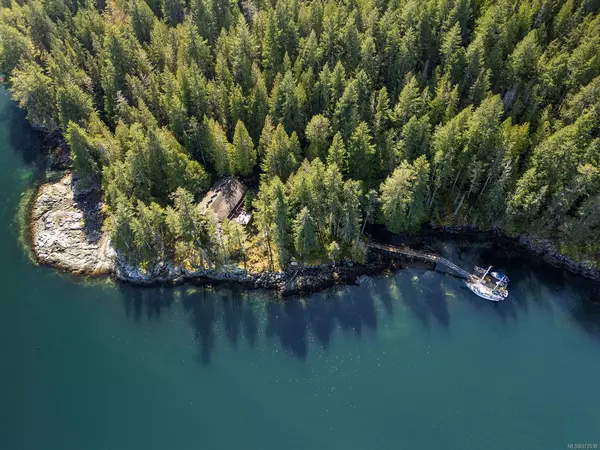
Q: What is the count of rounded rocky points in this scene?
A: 1